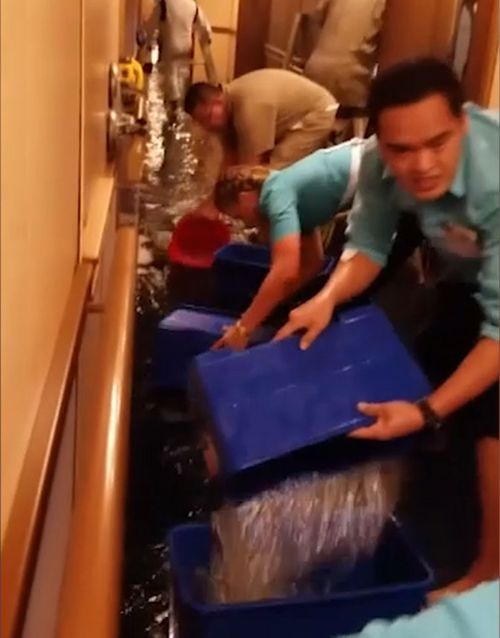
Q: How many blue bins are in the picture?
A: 4